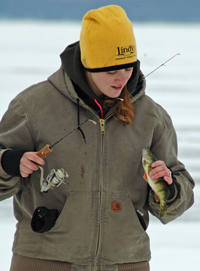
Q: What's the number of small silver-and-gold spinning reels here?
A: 1